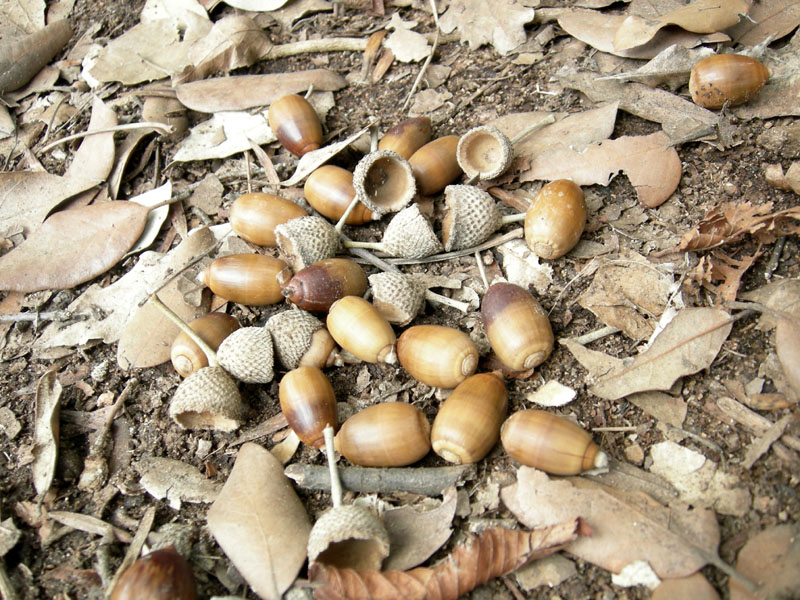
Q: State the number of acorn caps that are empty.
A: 9